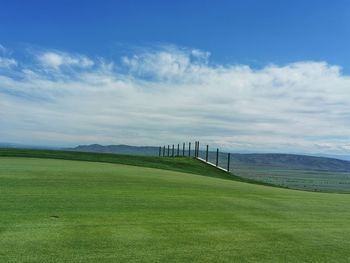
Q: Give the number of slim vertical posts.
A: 12